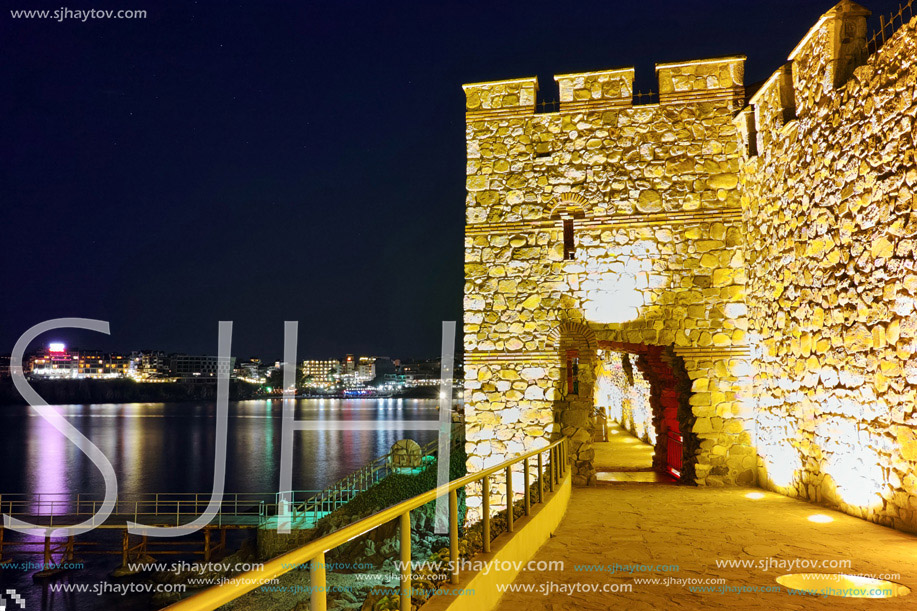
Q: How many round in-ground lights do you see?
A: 3